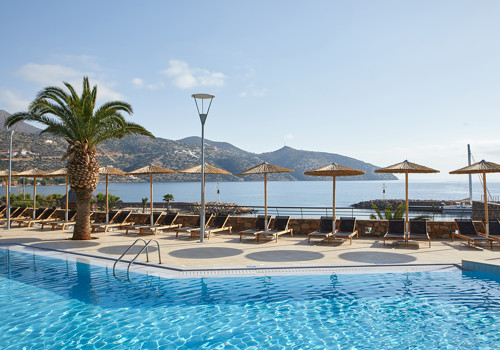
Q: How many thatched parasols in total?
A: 10